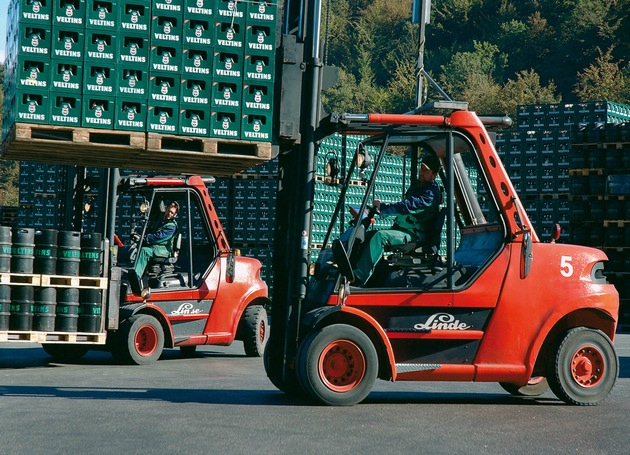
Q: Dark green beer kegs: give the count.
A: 10